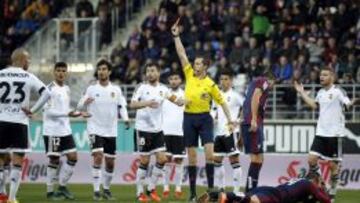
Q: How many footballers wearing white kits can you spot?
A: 7